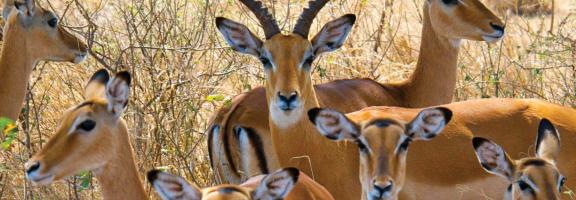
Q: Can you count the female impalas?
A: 6